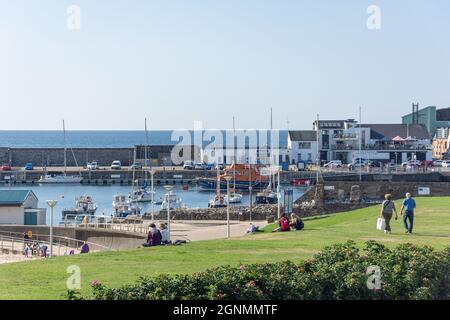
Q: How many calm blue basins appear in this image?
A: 1